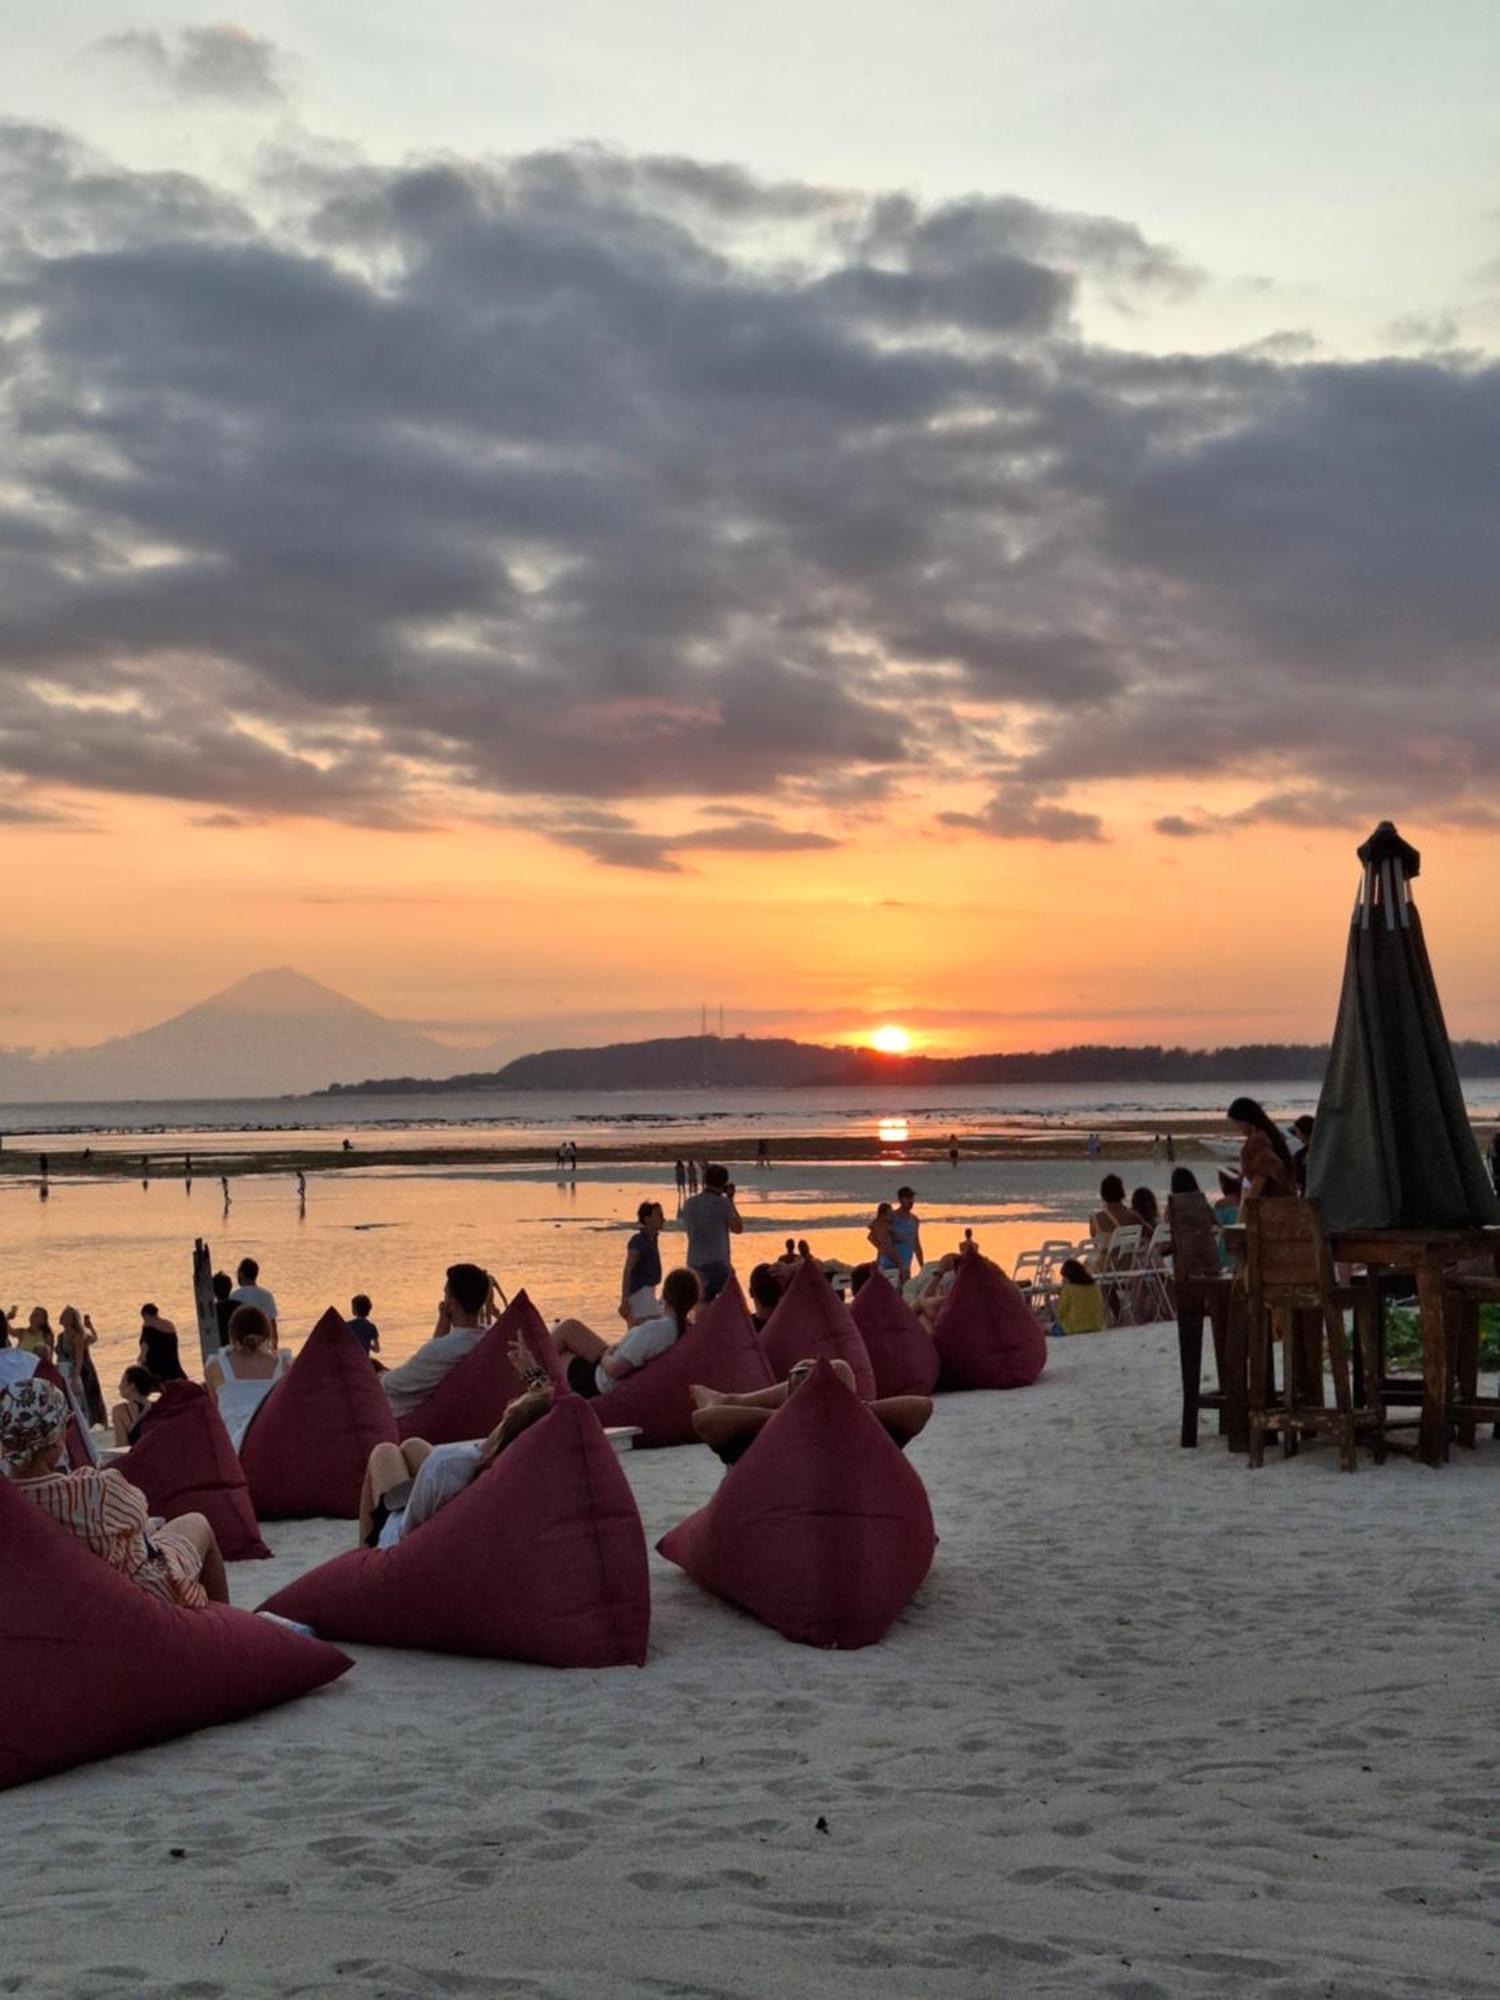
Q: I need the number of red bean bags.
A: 11